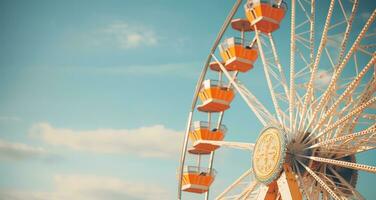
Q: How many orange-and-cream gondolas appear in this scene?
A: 5